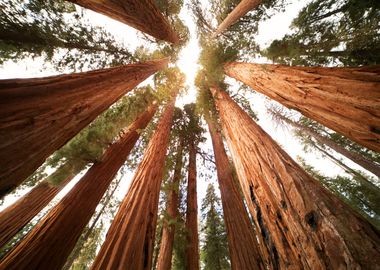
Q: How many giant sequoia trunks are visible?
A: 11